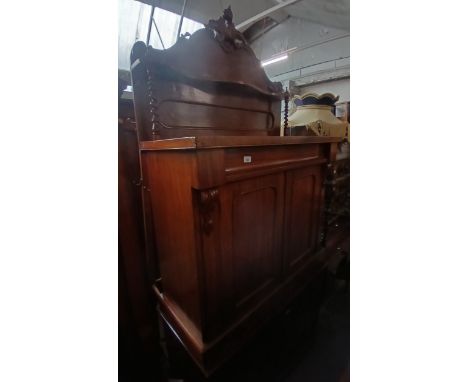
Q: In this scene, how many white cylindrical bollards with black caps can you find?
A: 0